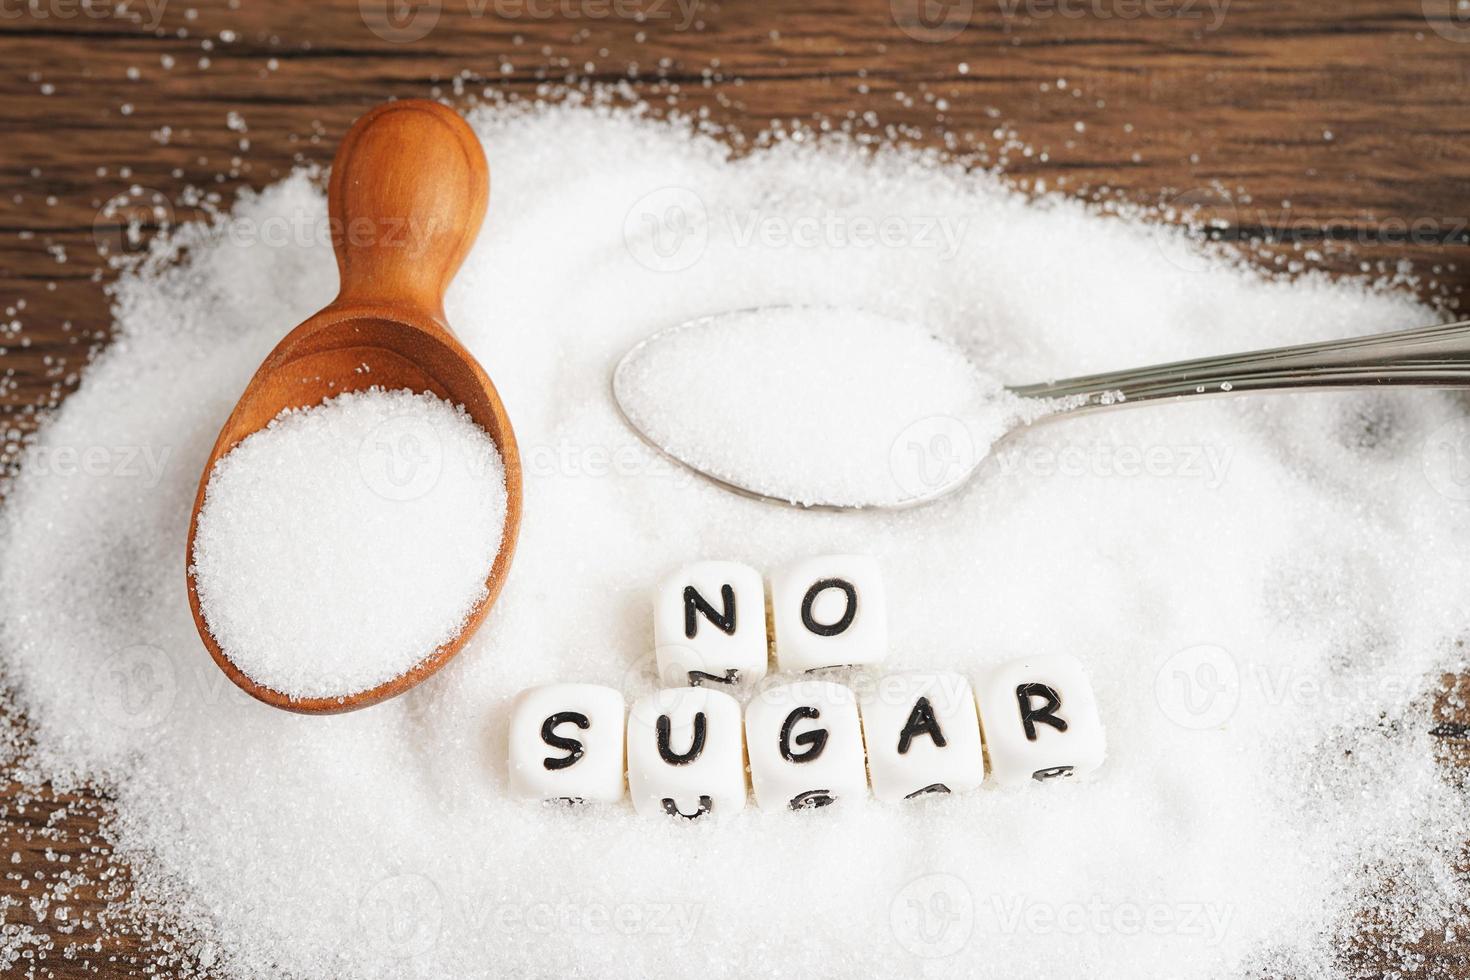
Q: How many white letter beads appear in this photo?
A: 7